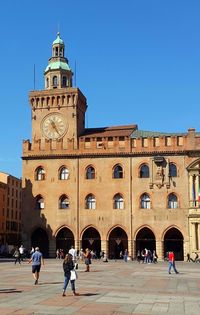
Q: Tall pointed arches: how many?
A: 6